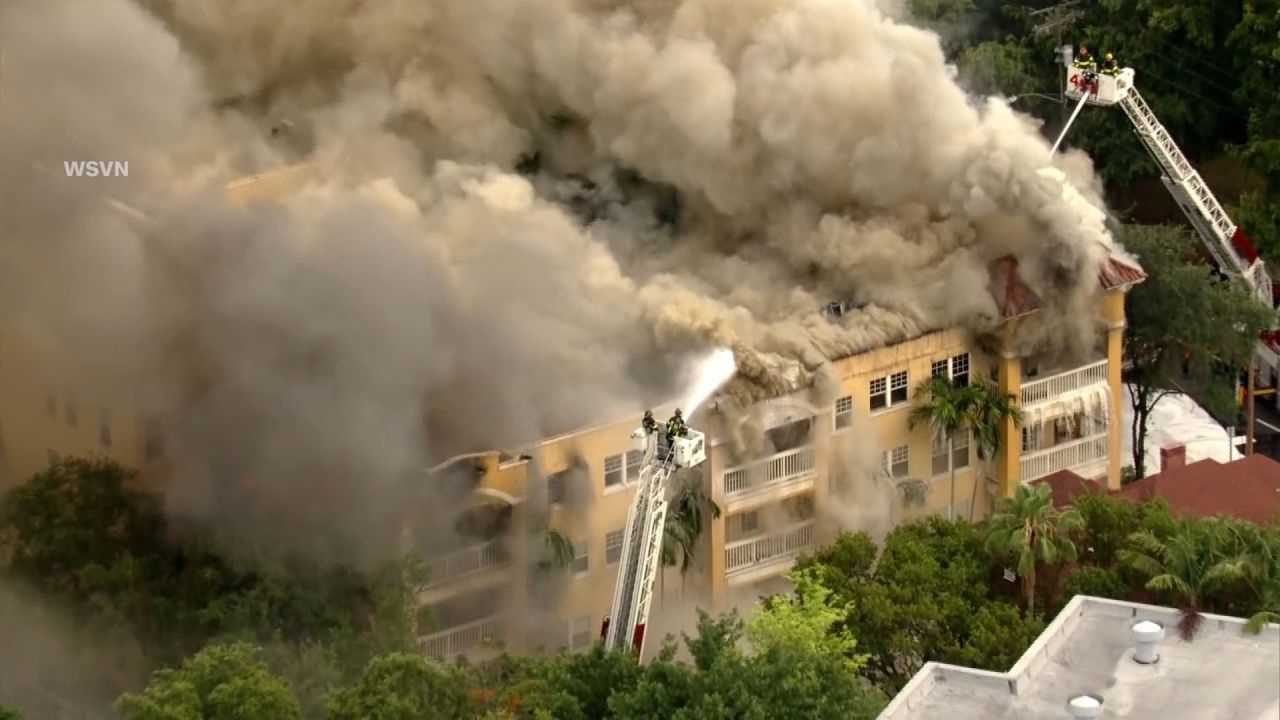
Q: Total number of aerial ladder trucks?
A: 2